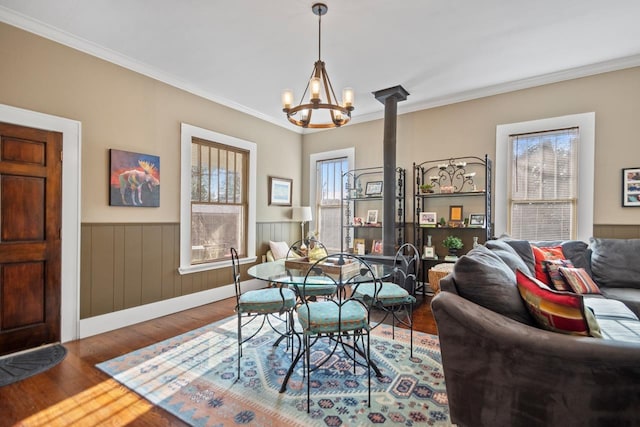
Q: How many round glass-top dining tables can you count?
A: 1